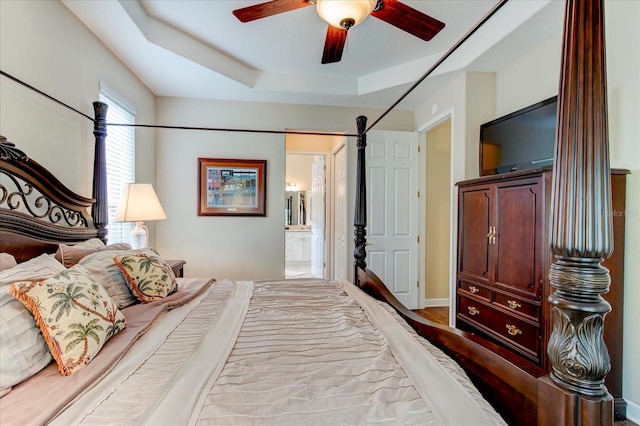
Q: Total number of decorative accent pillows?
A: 2